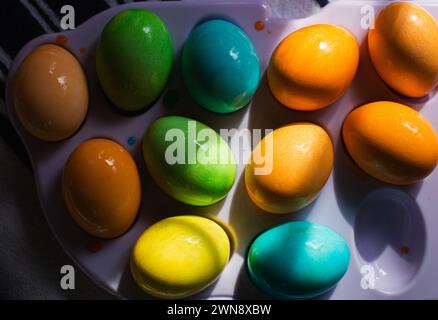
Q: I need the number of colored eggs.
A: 11